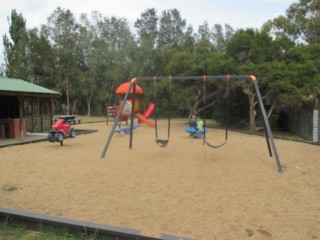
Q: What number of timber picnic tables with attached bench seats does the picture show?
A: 1